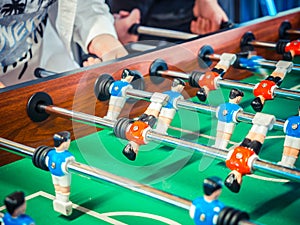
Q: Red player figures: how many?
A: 5